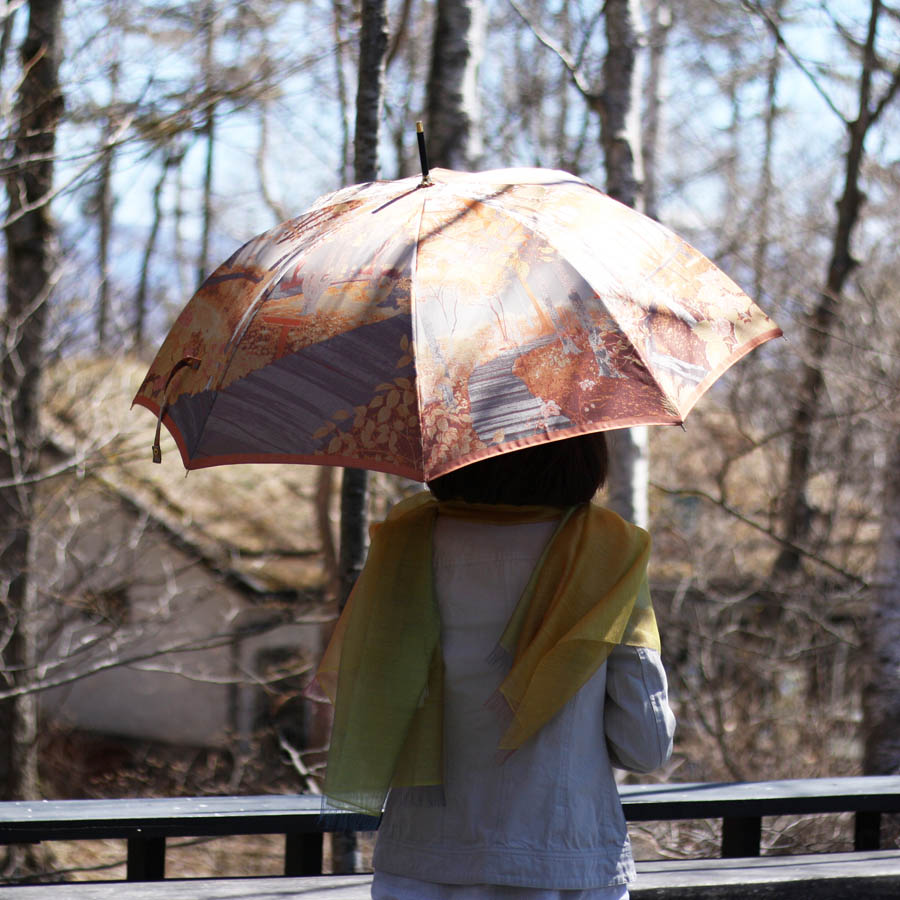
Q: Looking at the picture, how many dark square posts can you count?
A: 4